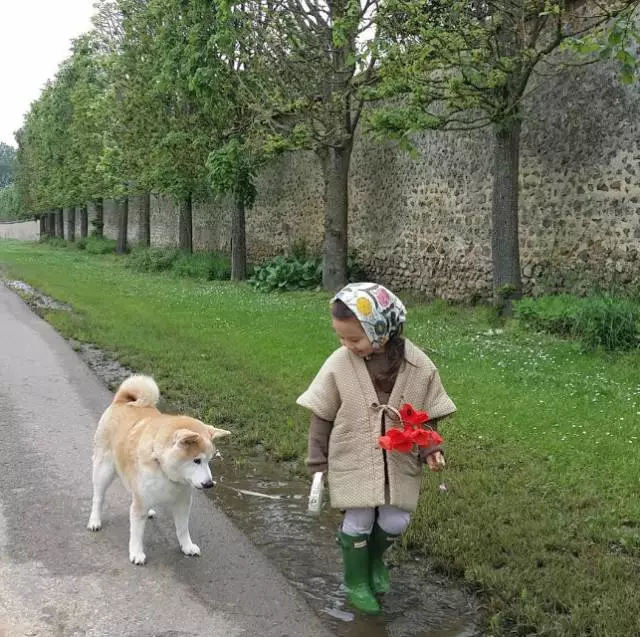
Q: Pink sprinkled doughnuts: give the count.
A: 0